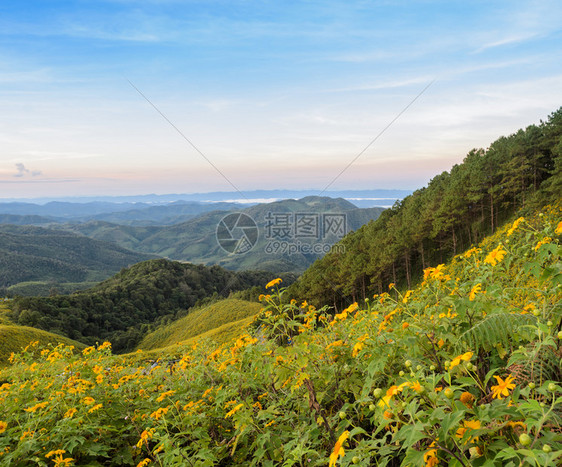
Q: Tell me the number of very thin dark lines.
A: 2